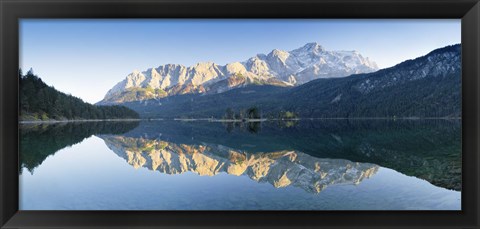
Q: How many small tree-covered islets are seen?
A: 2